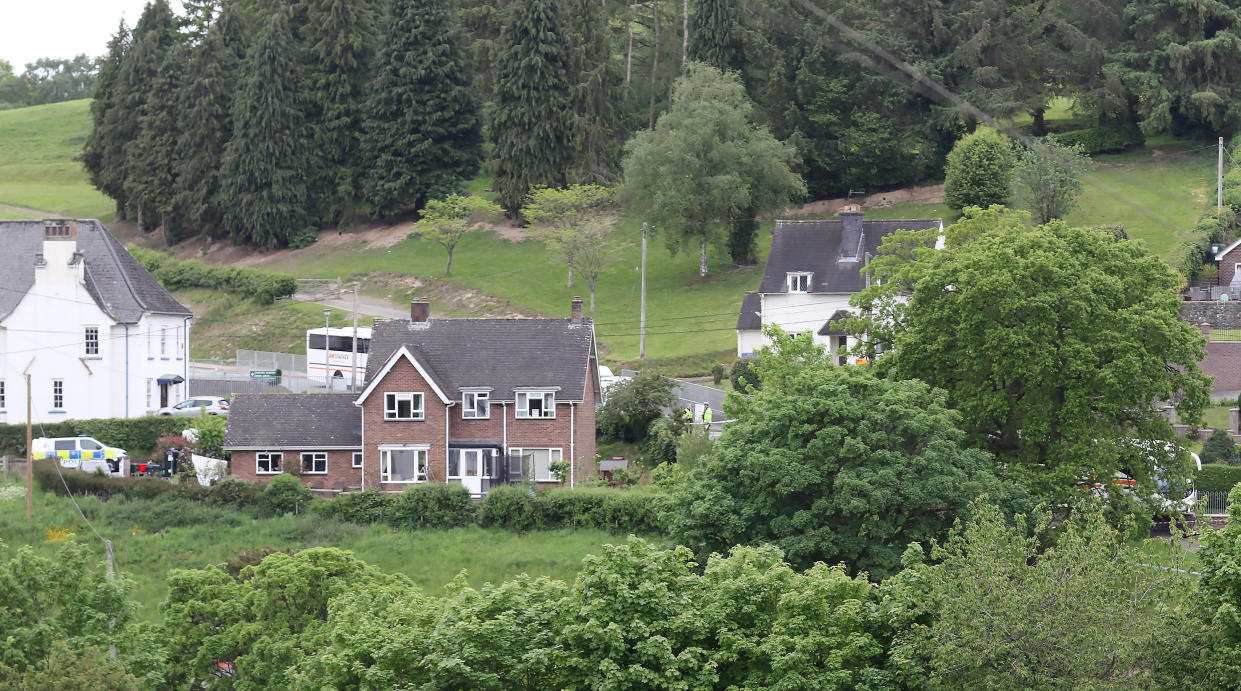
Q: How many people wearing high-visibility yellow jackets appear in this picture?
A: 2